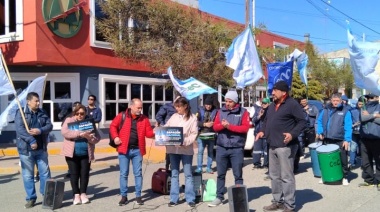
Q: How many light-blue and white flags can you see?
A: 6